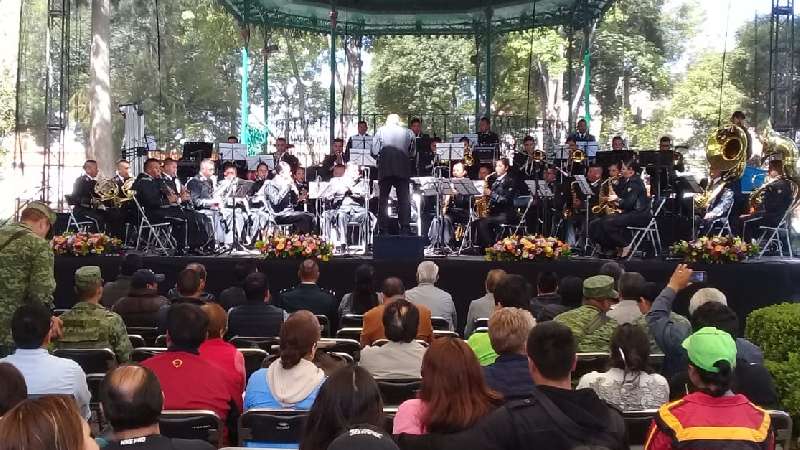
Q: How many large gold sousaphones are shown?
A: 2